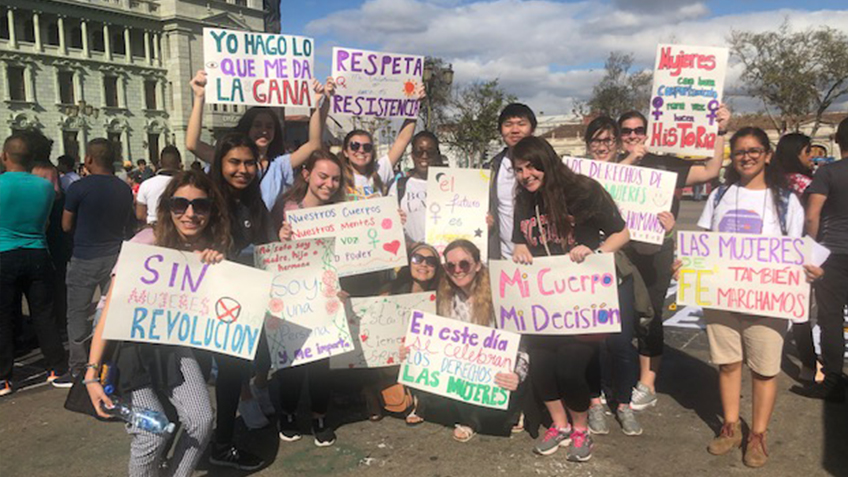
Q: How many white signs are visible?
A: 12